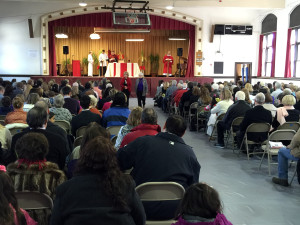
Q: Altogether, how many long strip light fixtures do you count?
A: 2